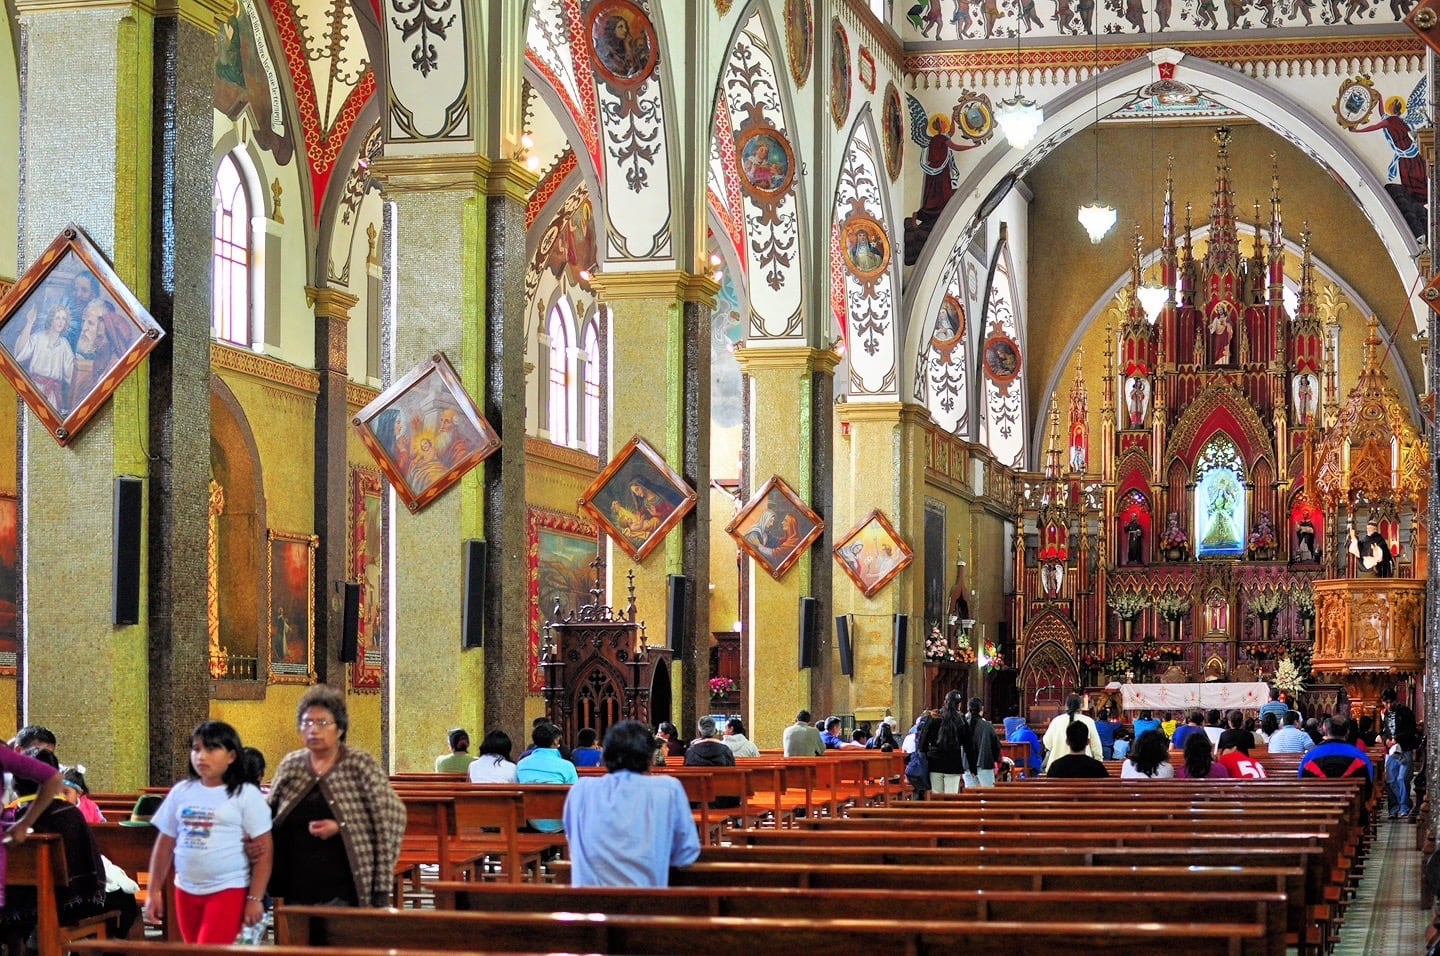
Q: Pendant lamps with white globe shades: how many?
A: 3